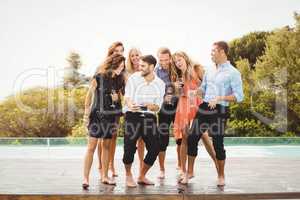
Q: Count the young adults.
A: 7